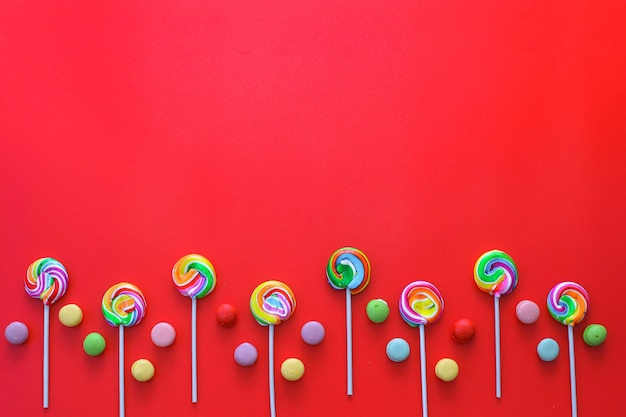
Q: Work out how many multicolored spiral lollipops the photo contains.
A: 8